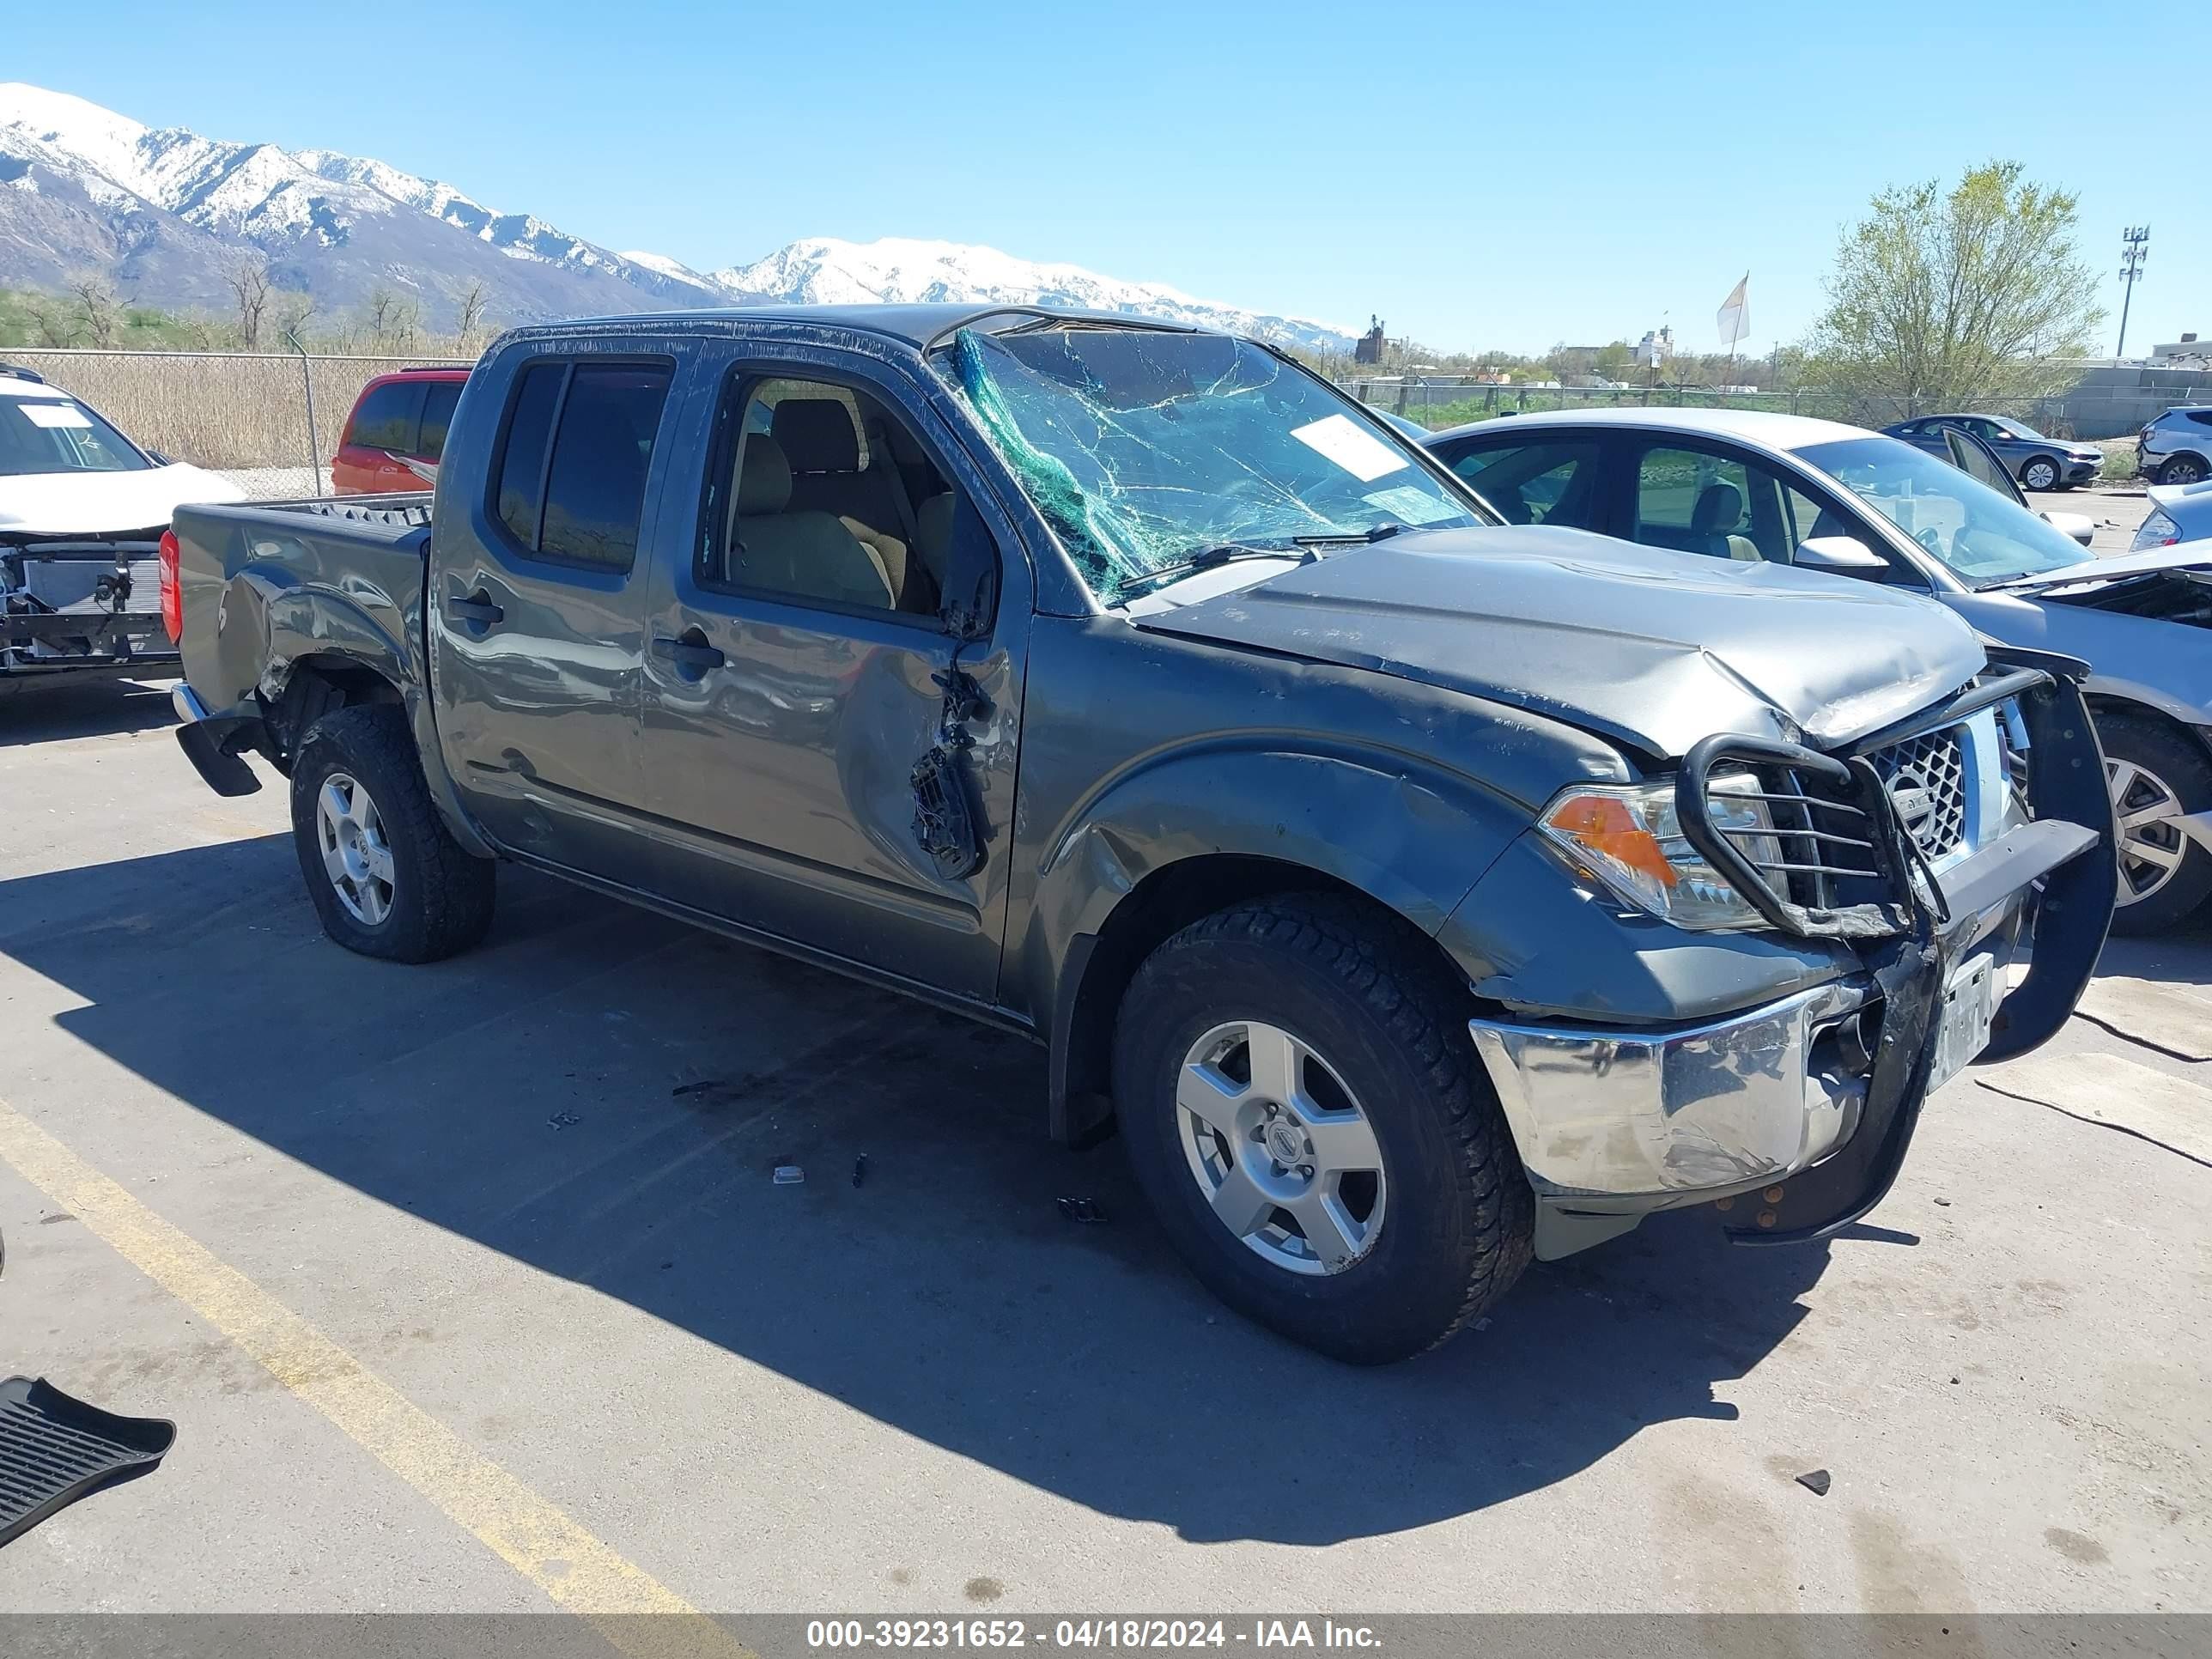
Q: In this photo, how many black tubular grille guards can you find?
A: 1